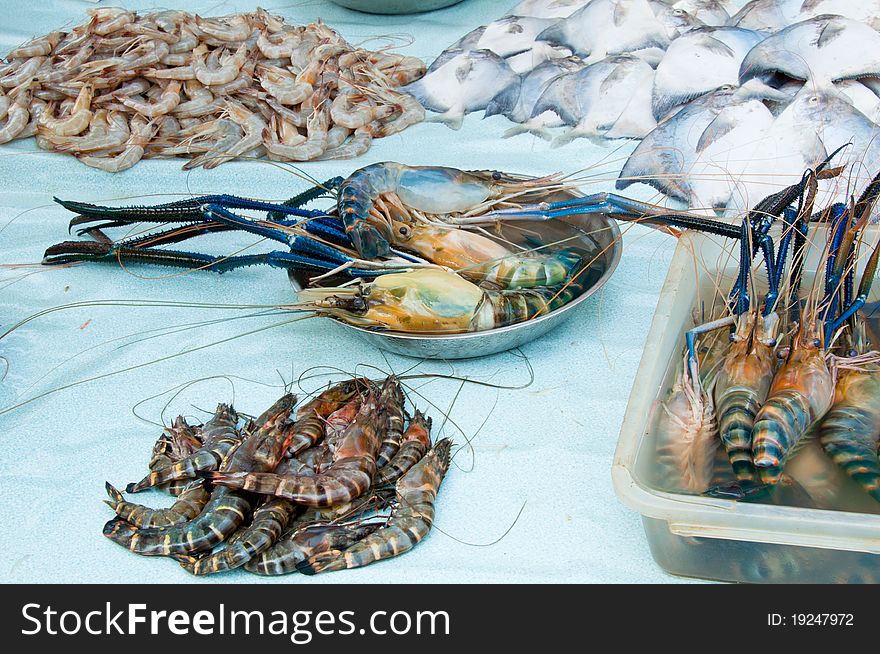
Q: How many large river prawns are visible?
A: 7